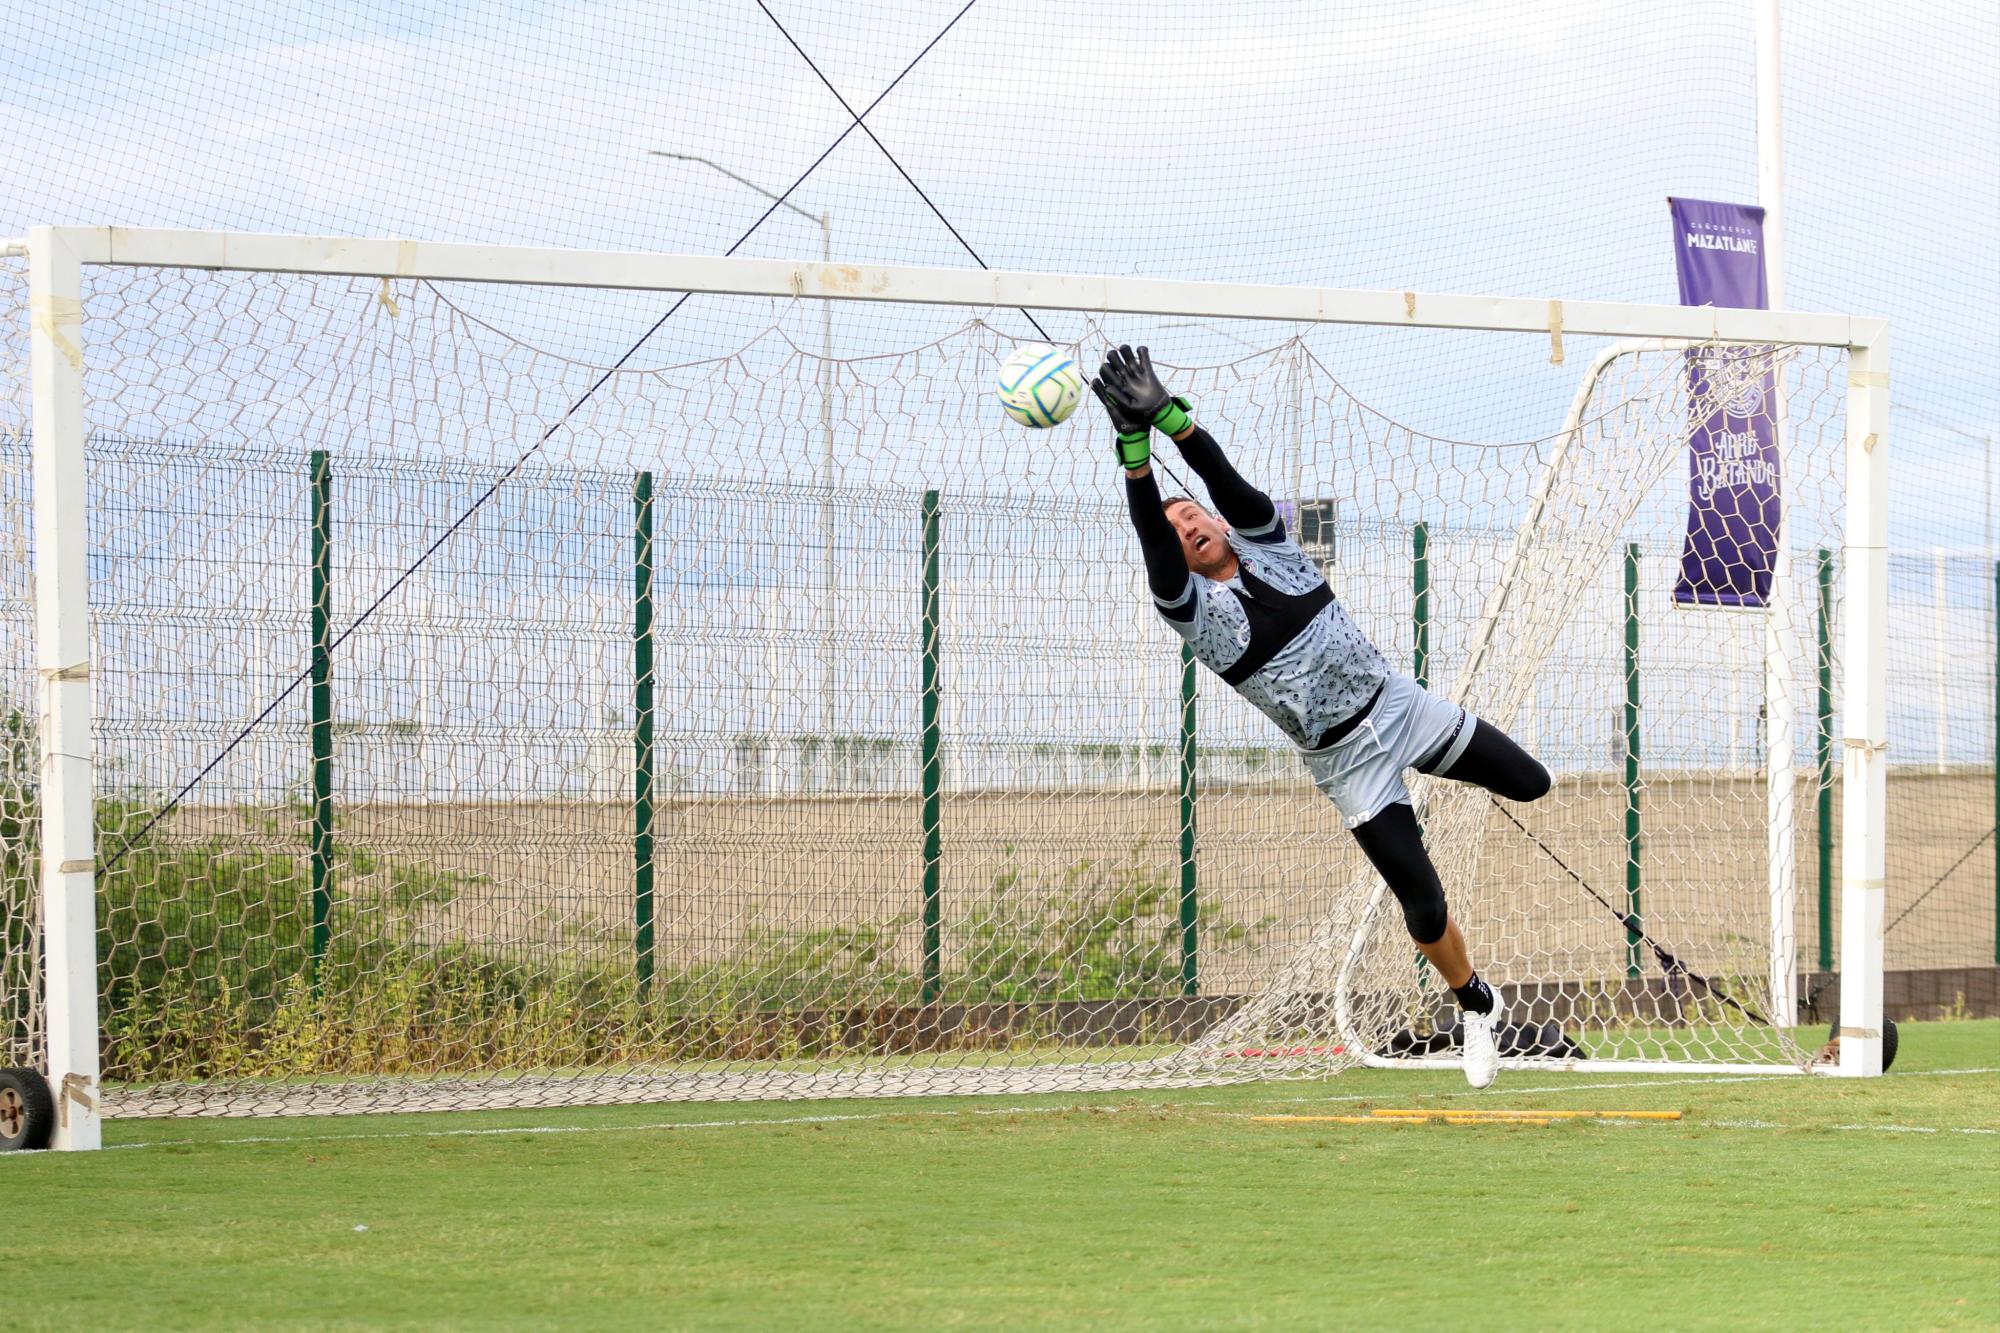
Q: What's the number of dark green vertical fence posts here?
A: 8